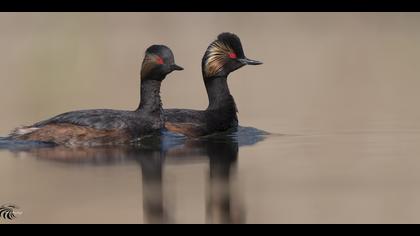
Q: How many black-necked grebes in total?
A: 2